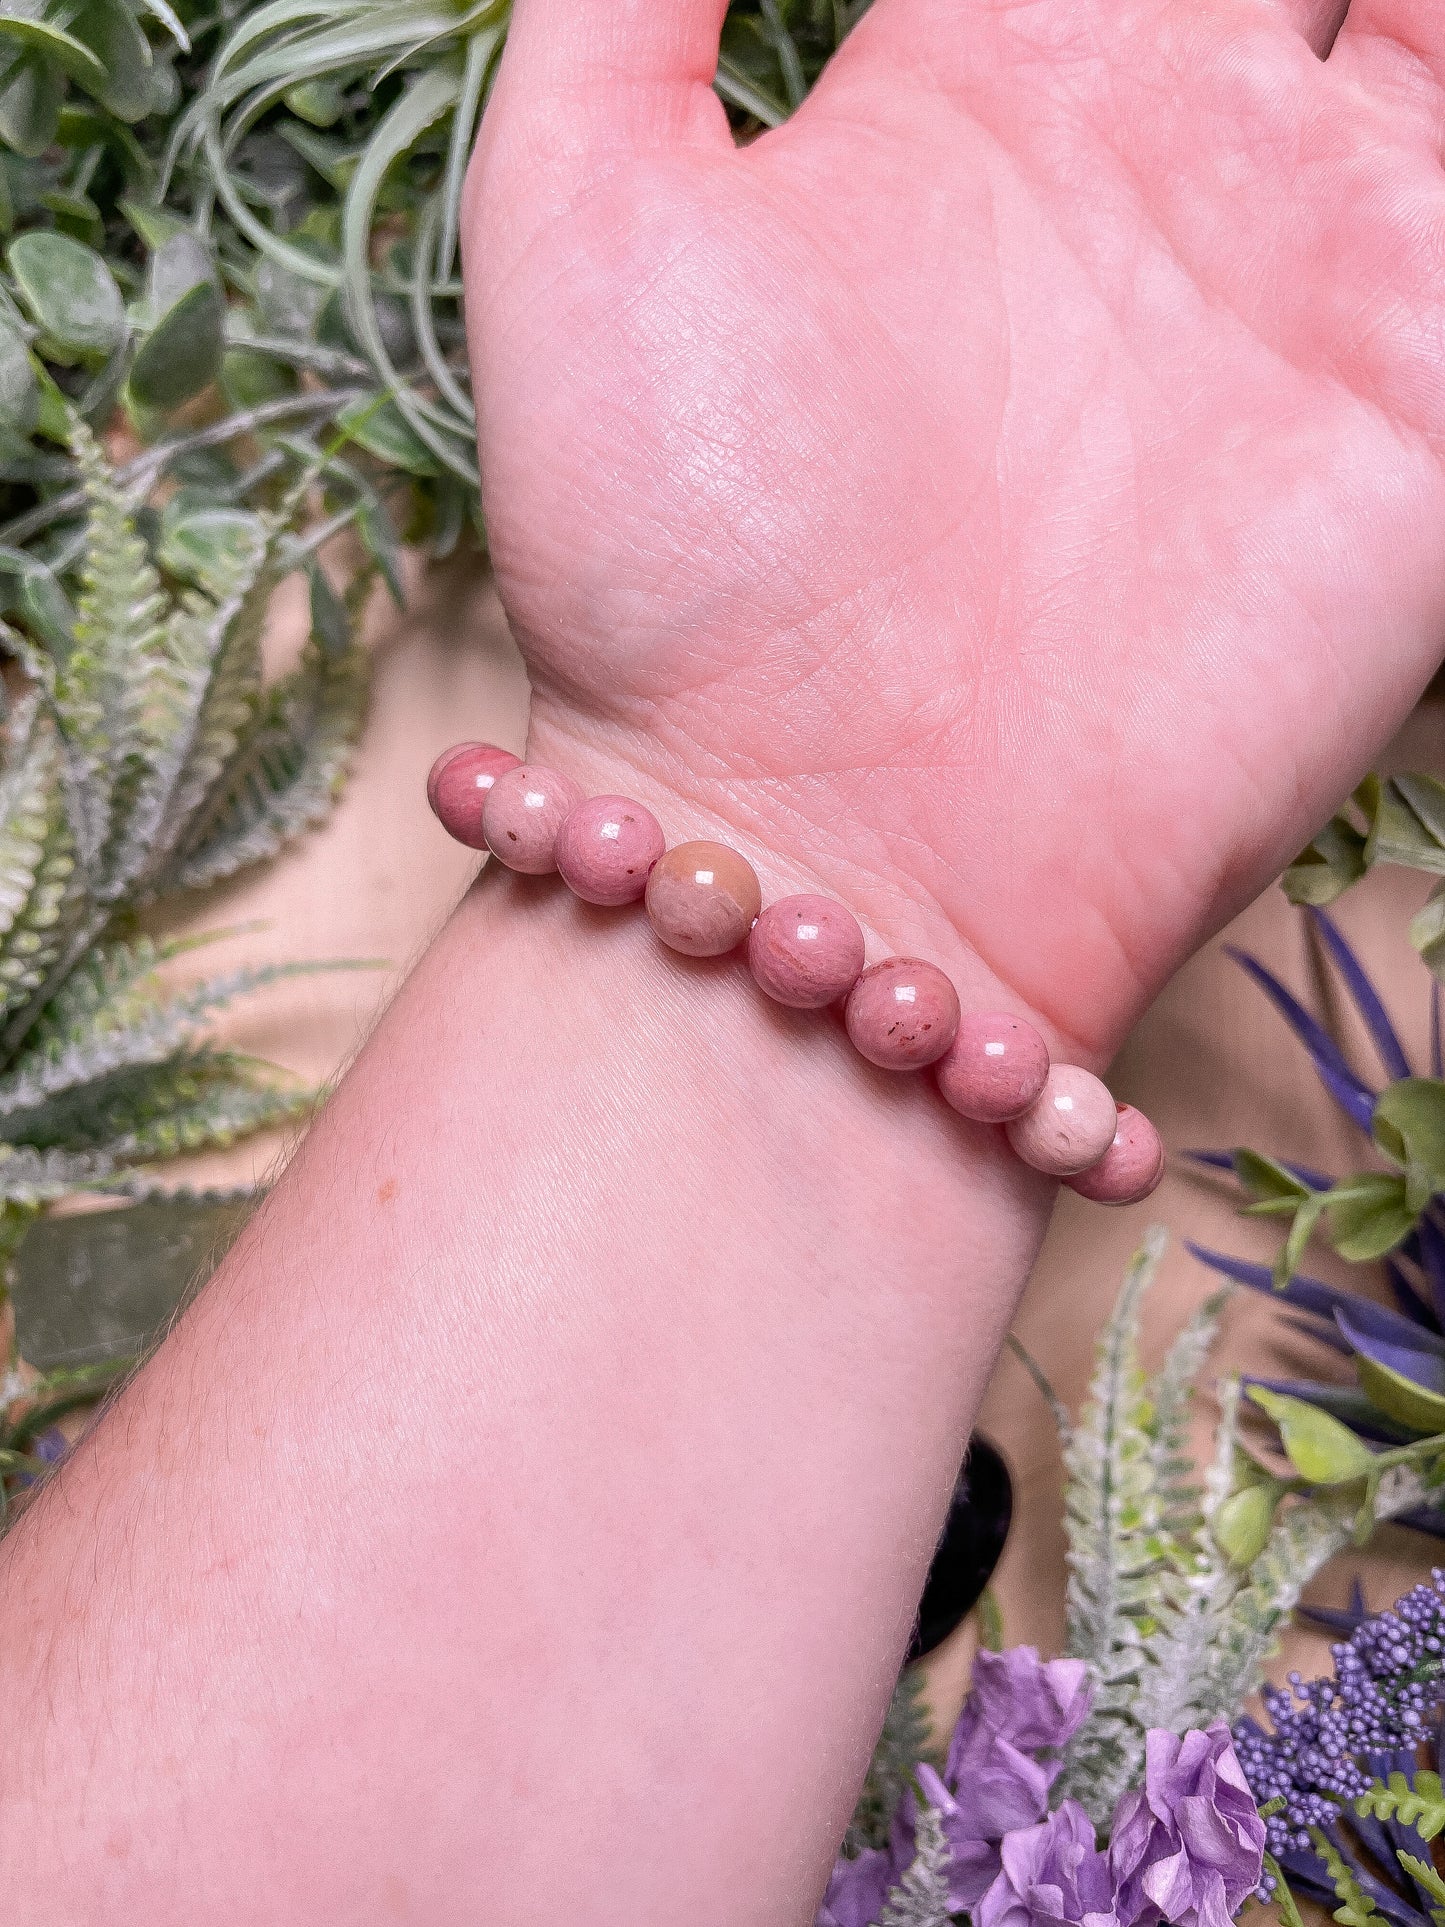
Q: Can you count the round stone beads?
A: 9